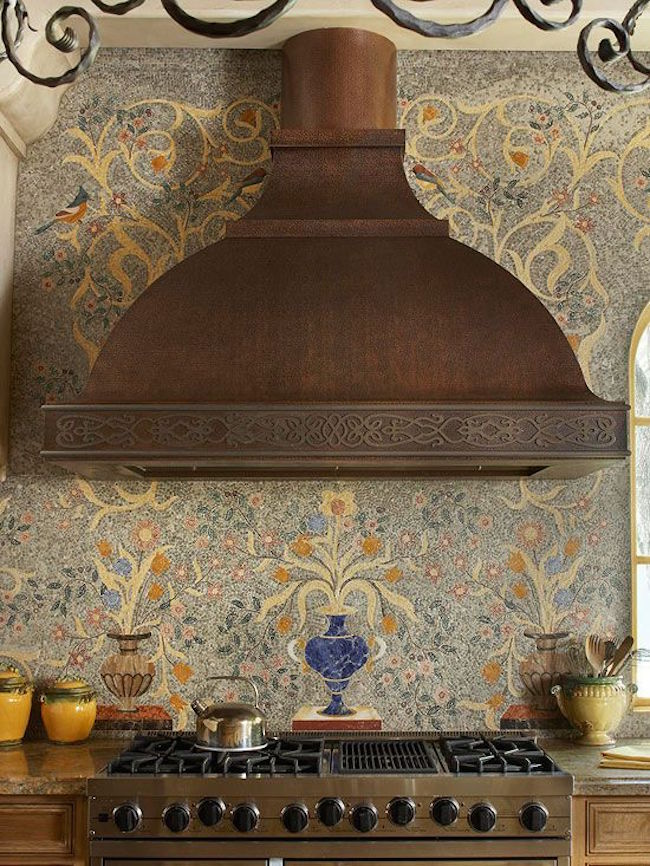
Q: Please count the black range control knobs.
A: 11